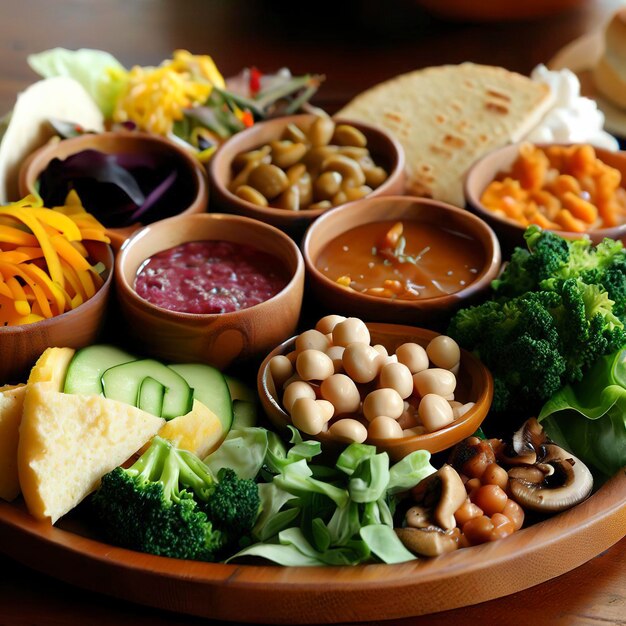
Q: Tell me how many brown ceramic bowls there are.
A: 7